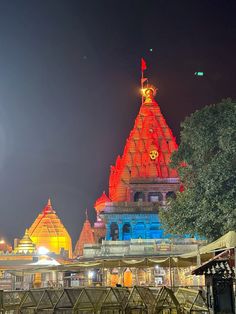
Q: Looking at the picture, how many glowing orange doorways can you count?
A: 2